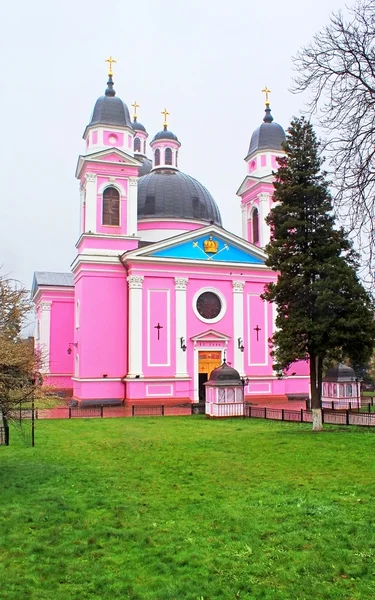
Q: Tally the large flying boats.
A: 0